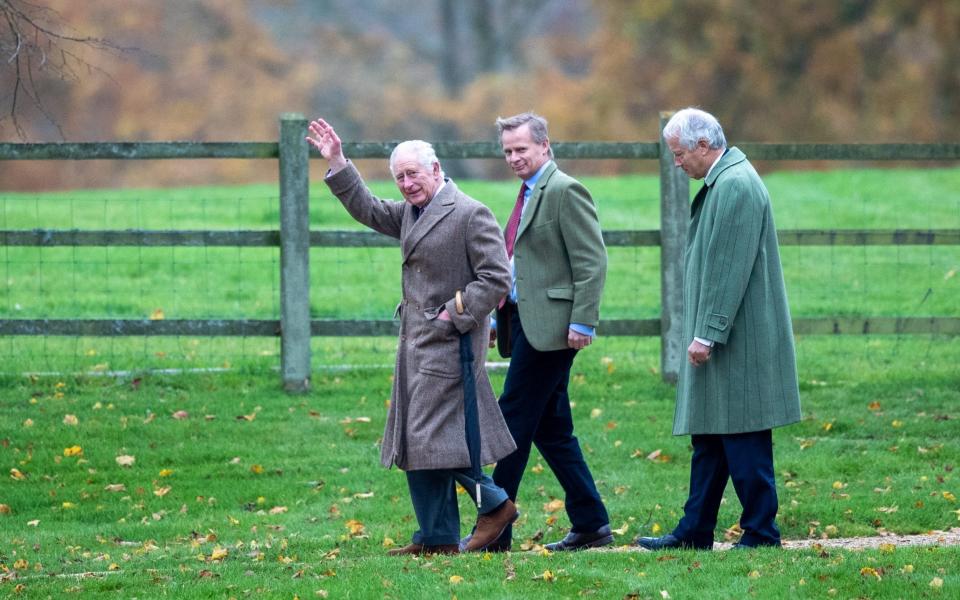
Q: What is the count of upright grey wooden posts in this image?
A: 2